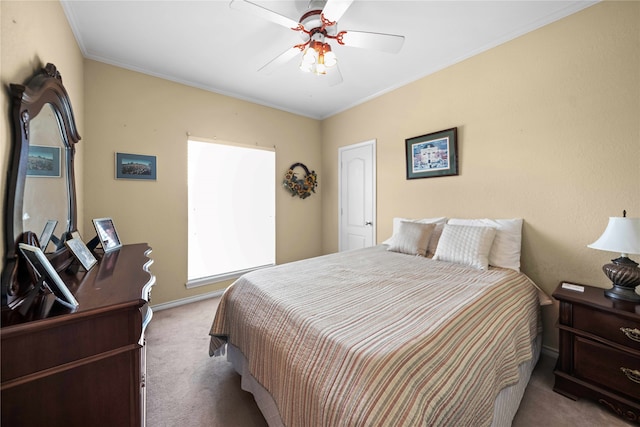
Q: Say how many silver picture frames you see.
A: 3